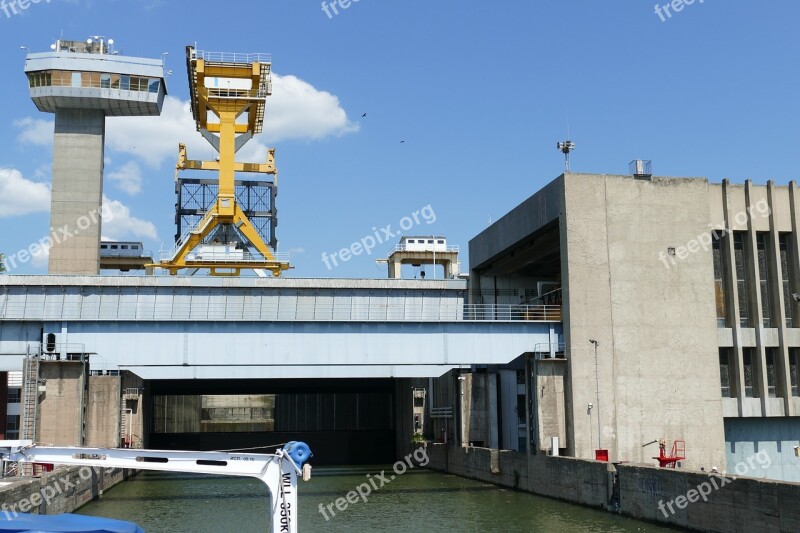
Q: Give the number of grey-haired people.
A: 0